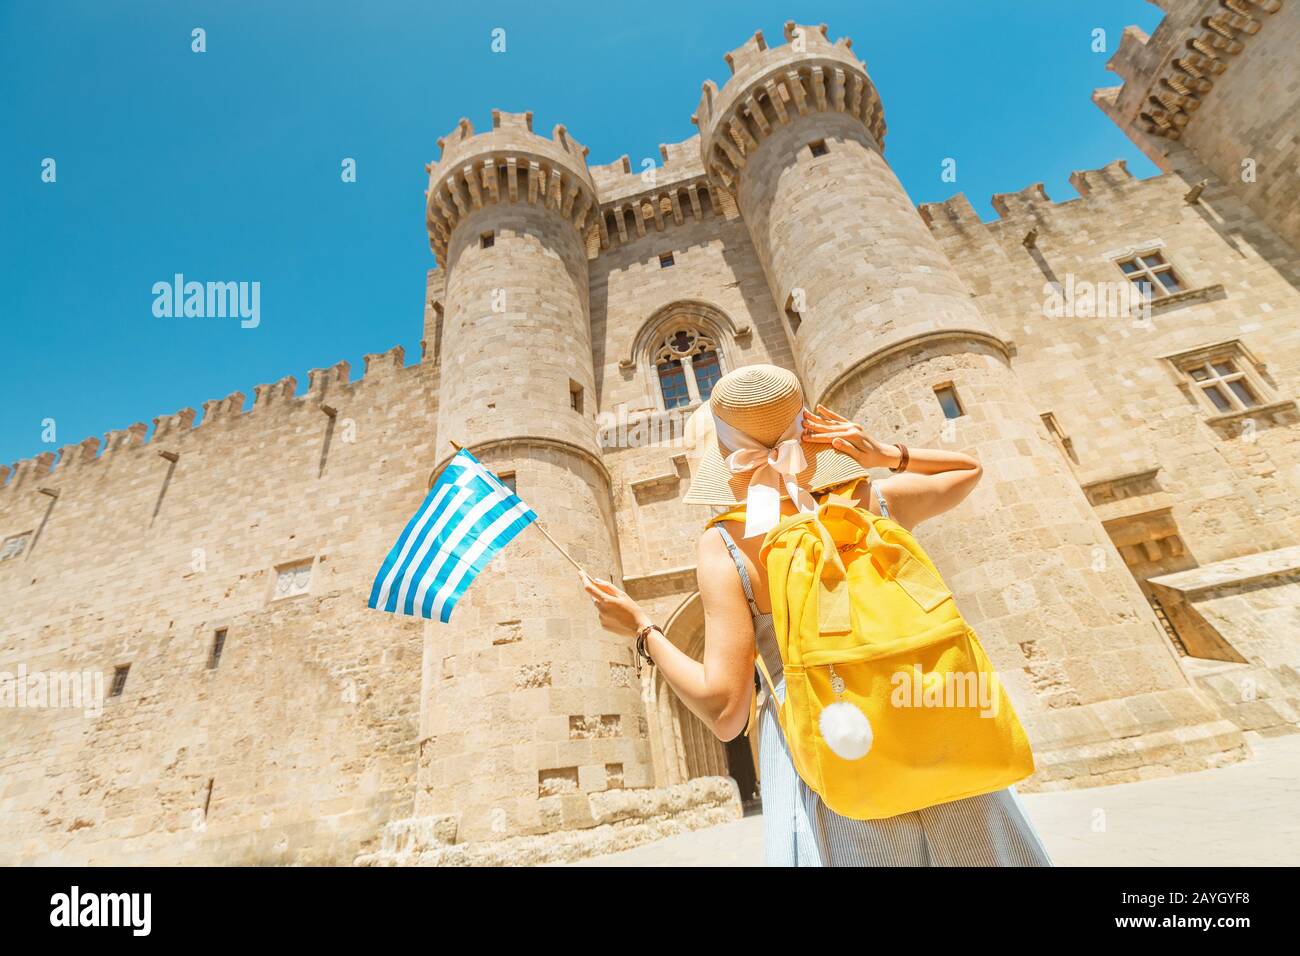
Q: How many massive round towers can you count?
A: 2